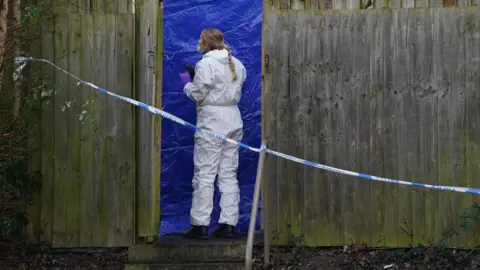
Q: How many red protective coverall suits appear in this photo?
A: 0